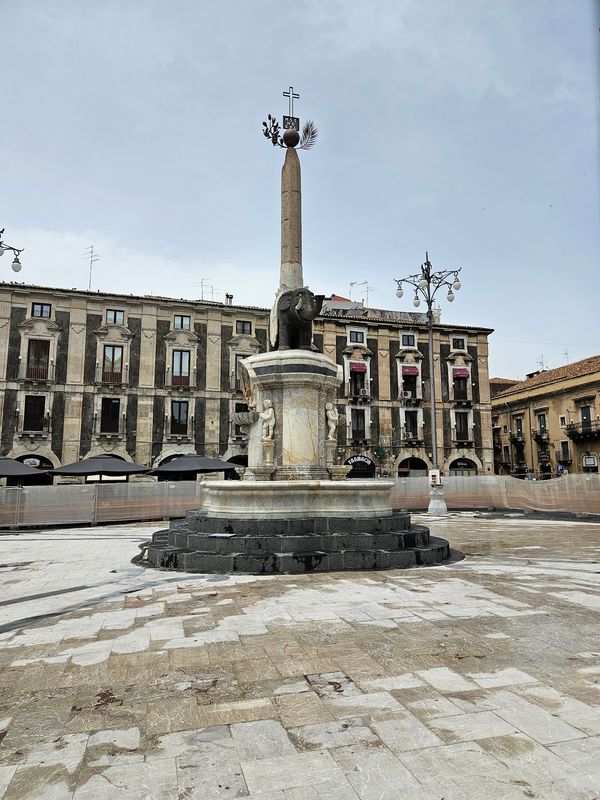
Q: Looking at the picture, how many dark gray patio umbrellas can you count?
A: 3